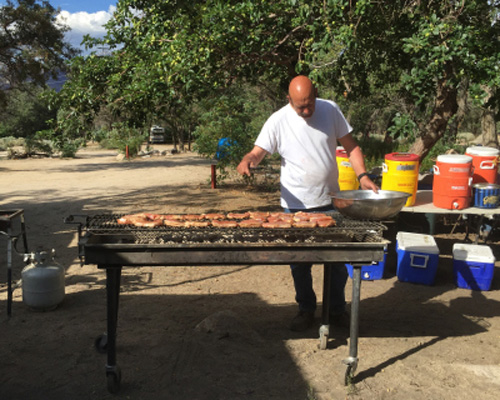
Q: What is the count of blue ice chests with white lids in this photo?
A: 3